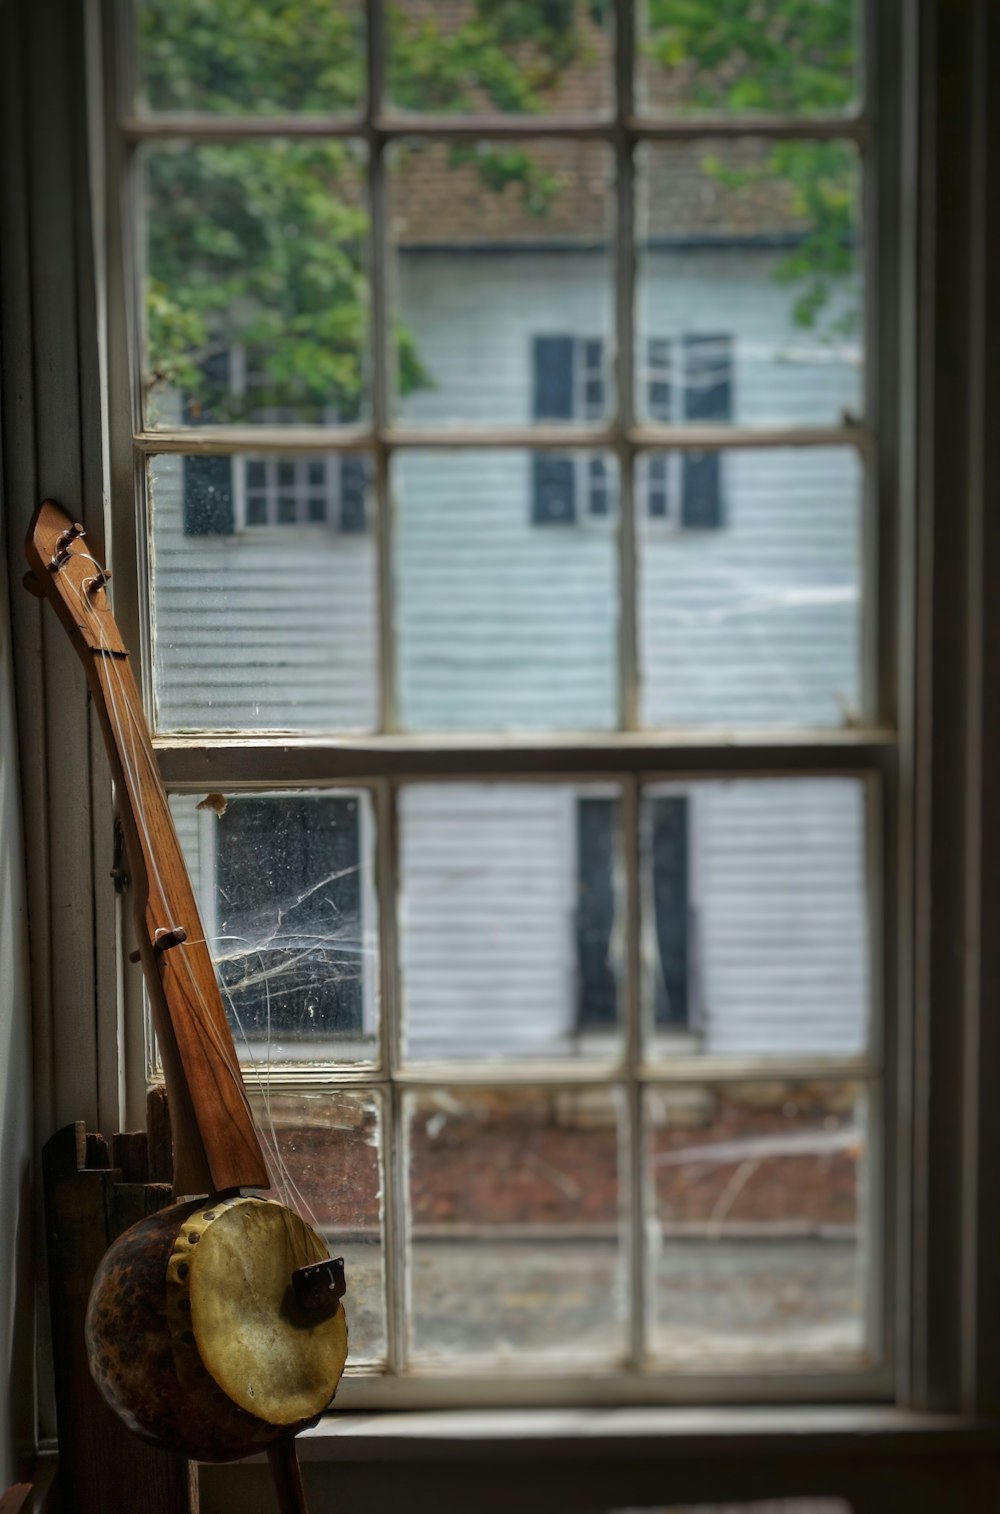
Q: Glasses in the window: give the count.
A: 15